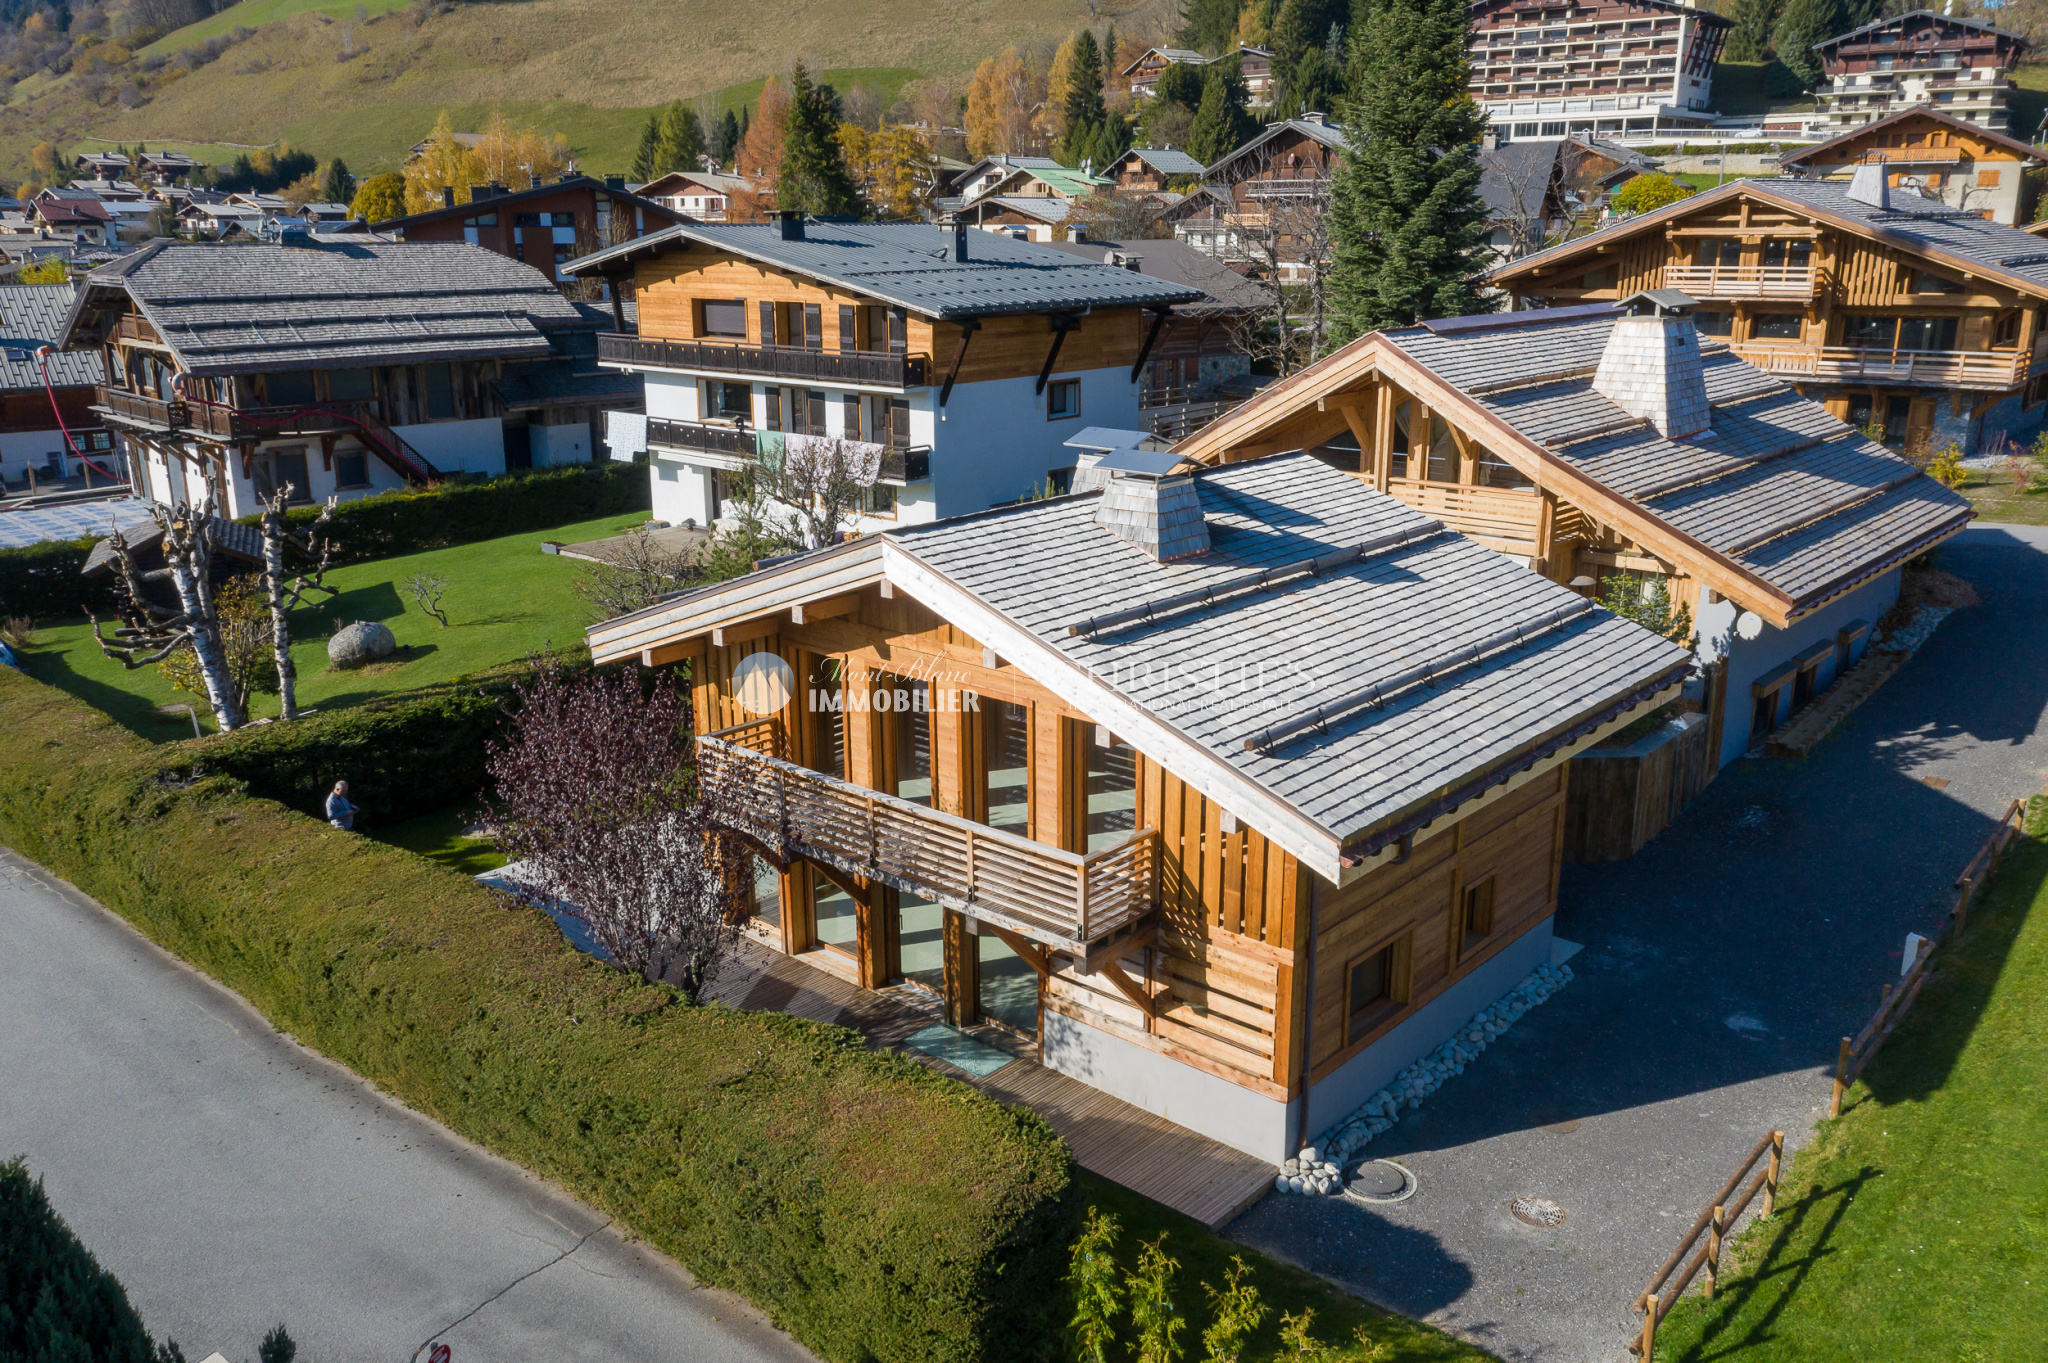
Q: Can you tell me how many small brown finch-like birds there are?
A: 0